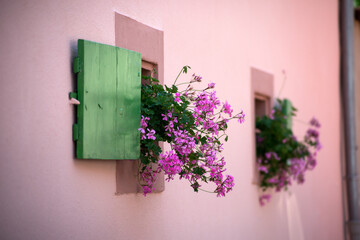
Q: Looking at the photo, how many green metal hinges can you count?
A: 2